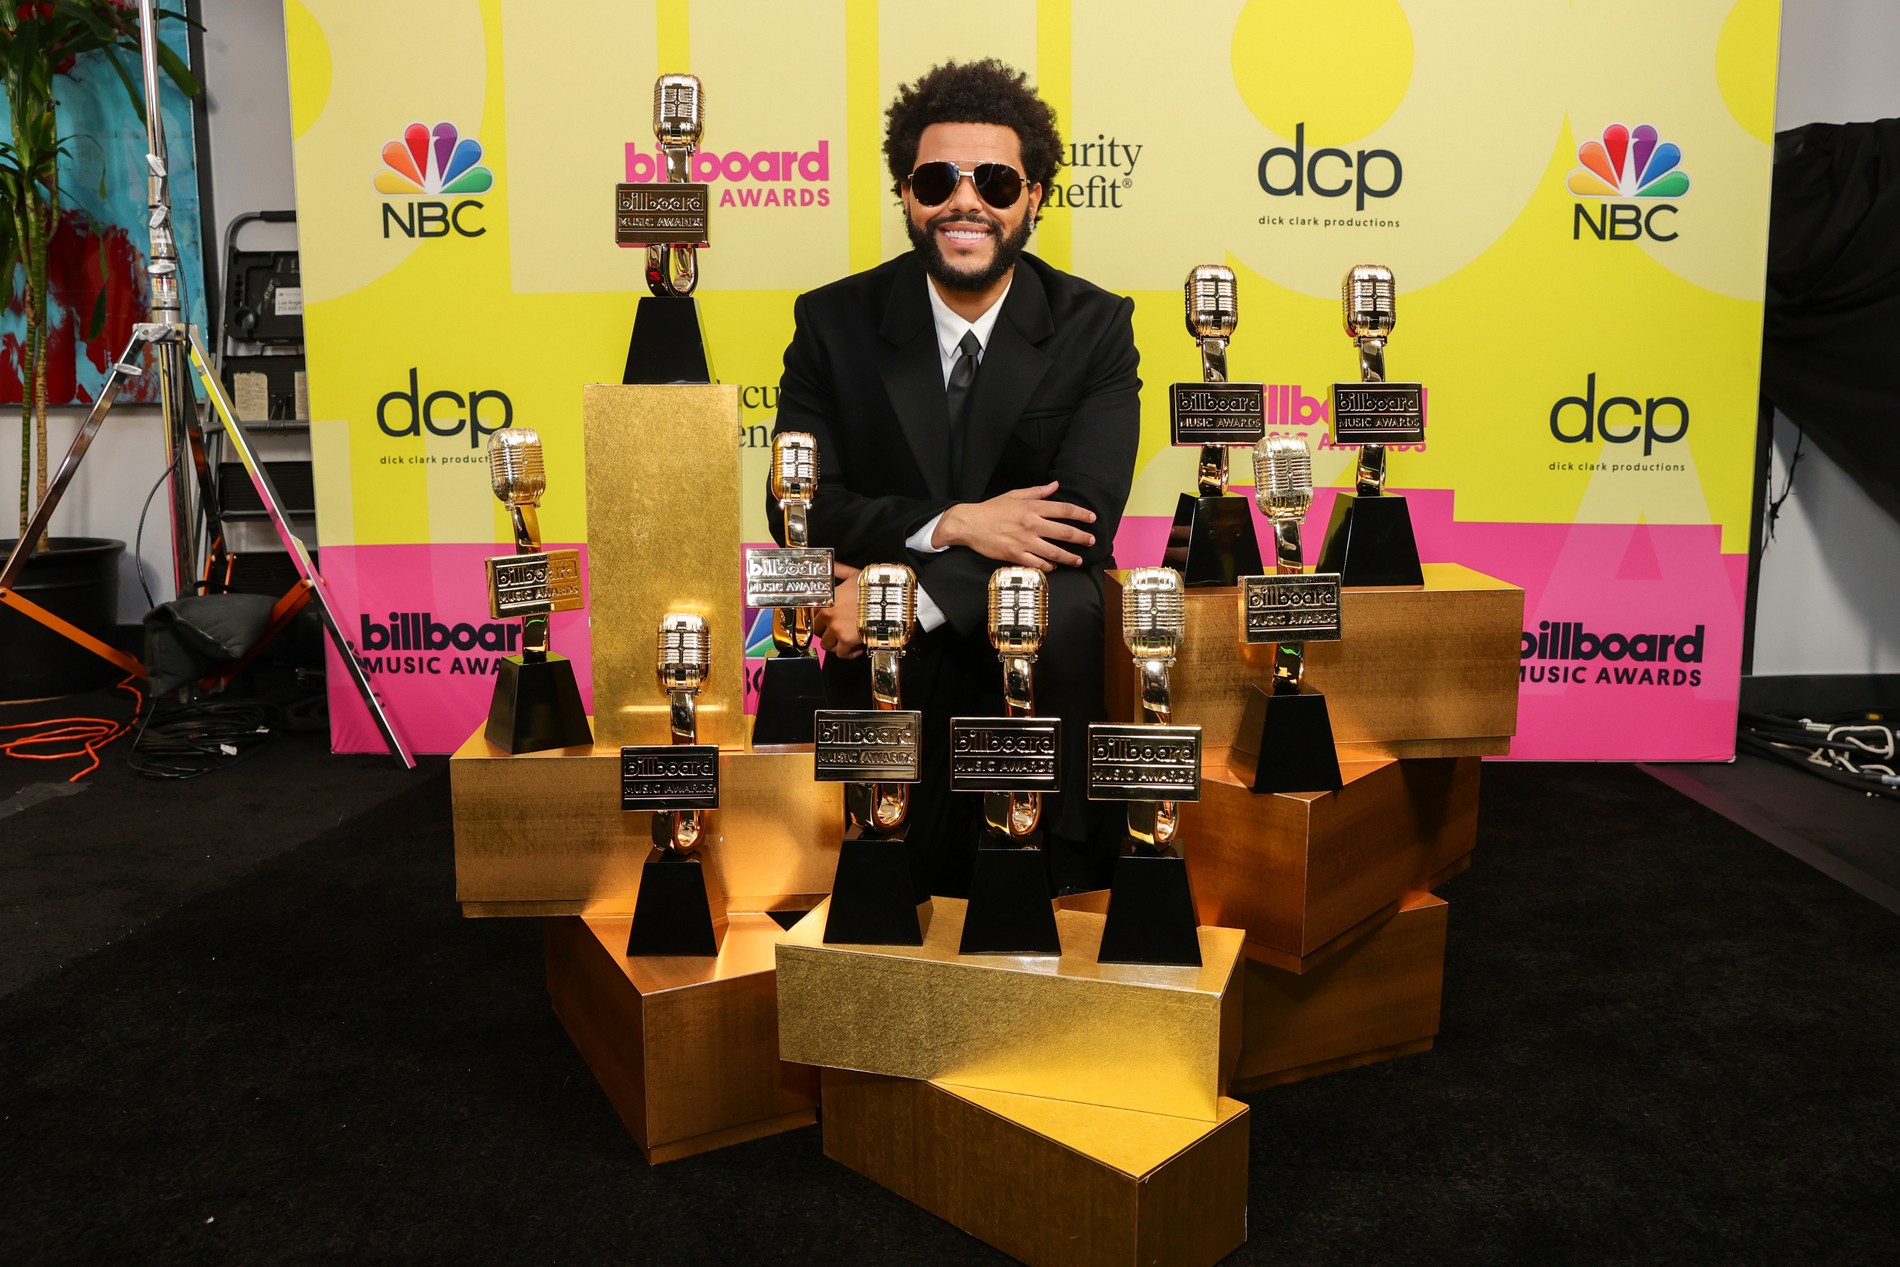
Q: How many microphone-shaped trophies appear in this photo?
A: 10